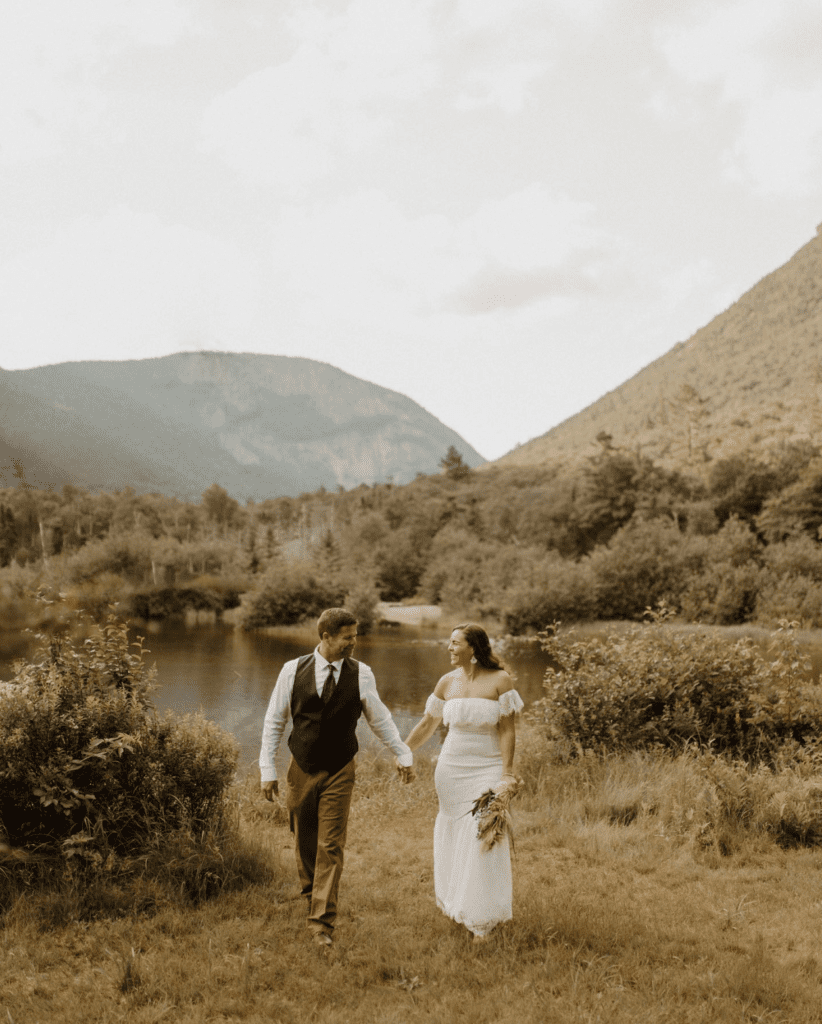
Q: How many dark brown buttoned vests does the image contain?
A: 1